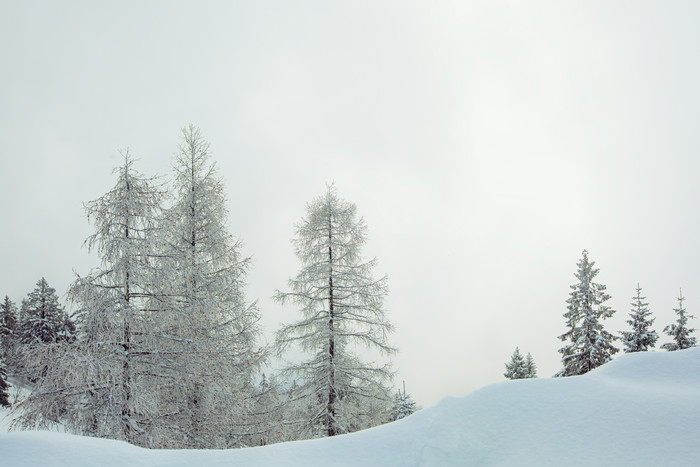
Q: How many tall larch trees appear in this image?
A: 3